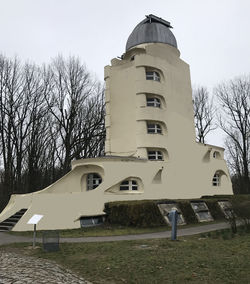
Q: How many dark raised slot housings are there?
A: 1